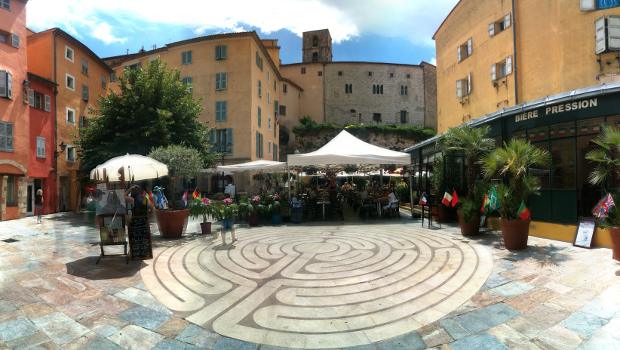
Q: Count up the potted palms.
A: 3